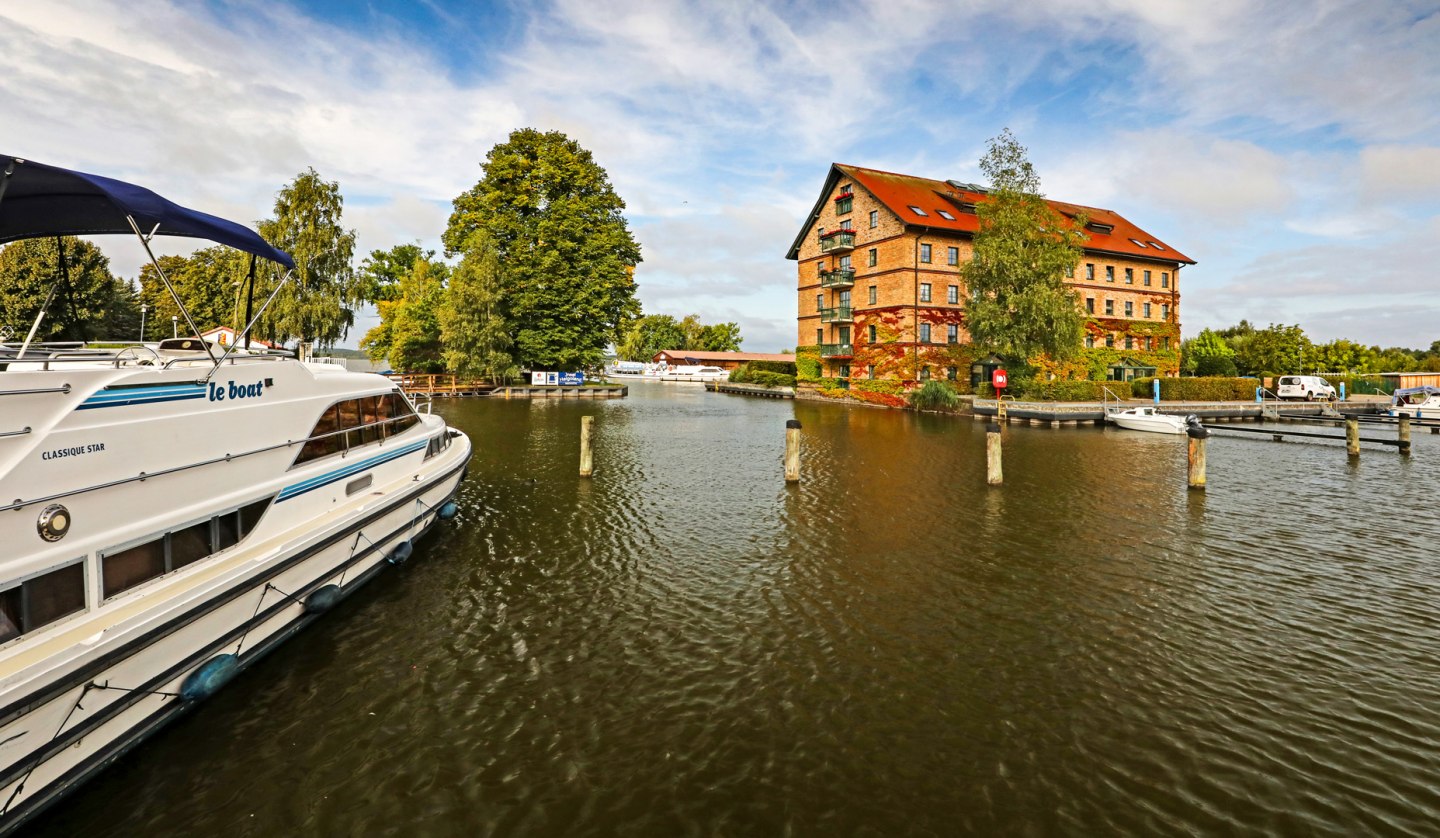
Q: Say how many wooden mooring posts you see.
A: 6